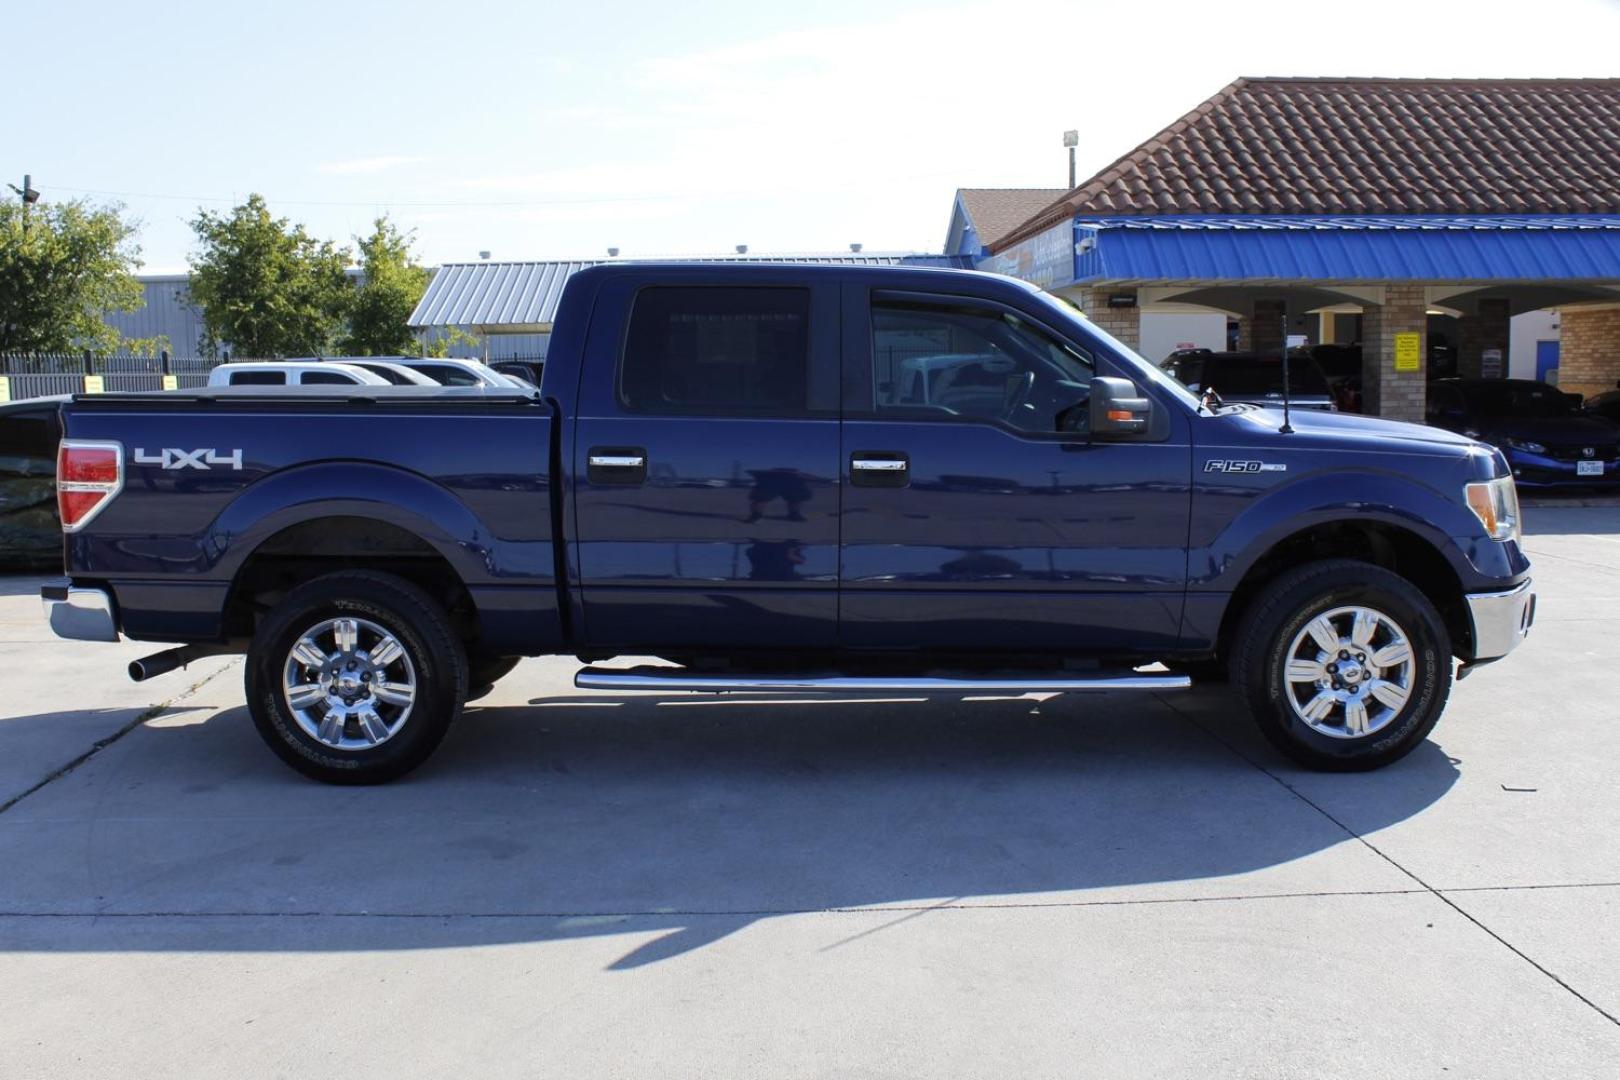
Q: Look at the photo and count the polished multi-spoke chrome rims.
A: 2